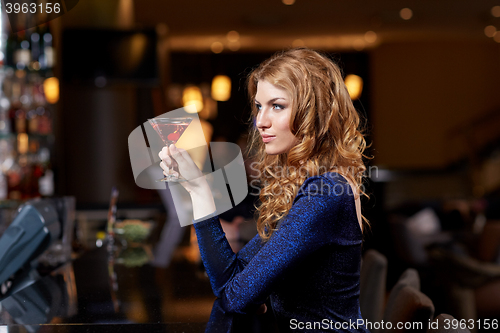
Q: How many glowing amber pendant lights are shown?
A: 4